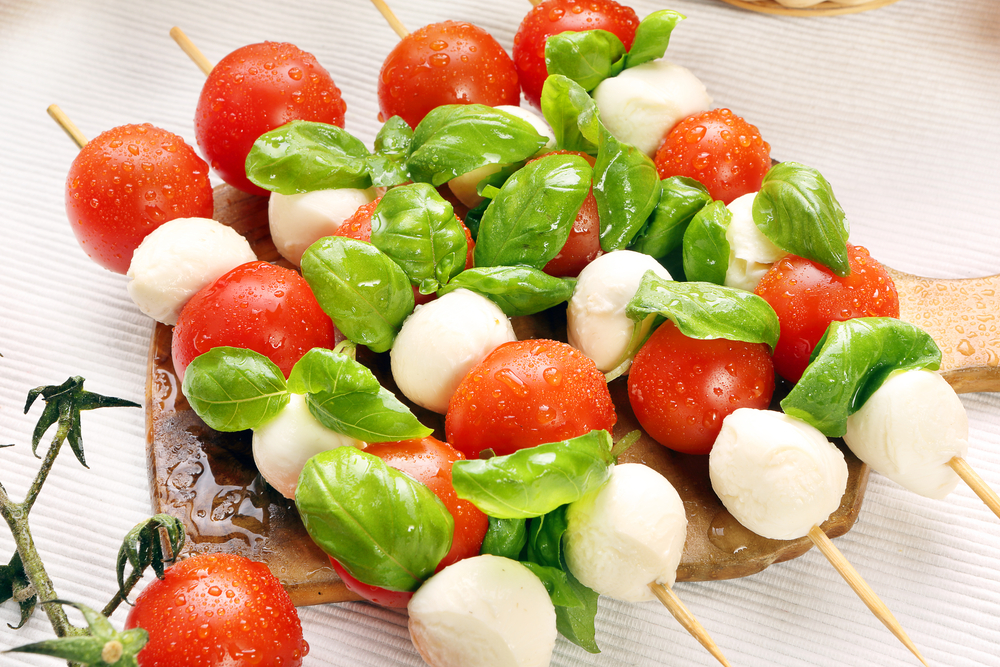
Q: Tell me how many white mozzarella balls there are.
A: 12